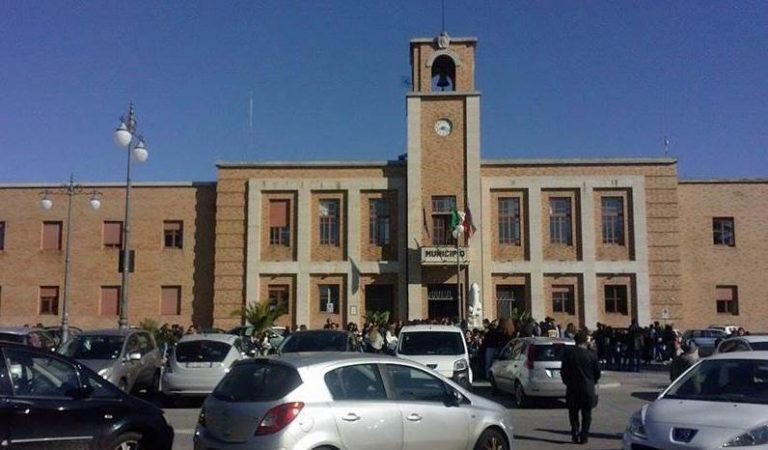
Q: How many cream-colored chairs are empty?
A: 0